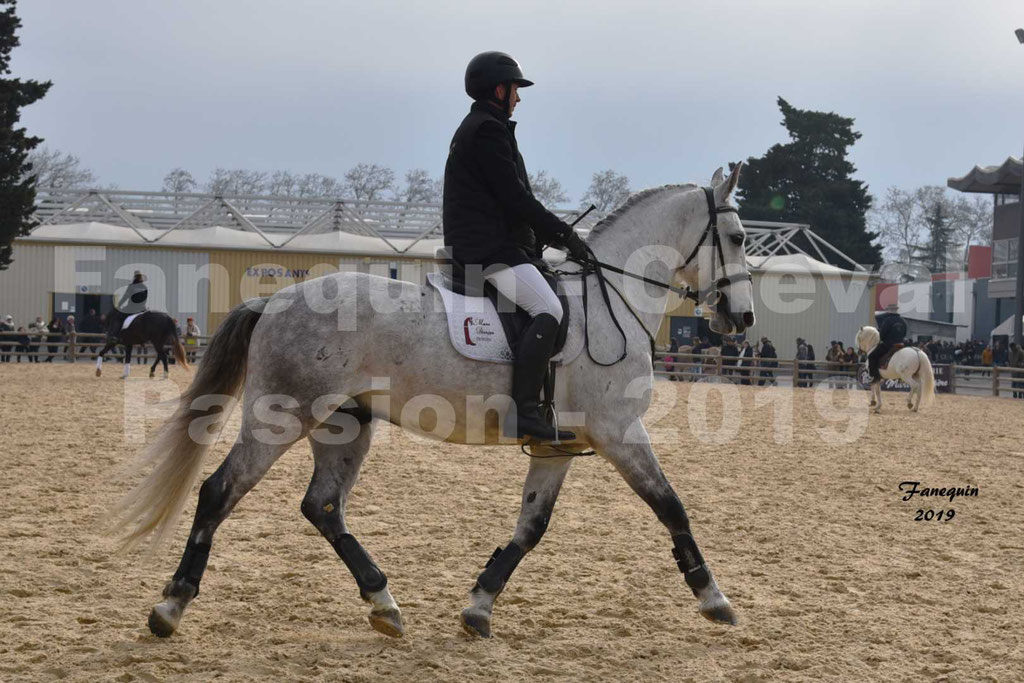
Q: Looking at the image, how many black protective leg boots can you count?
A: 4